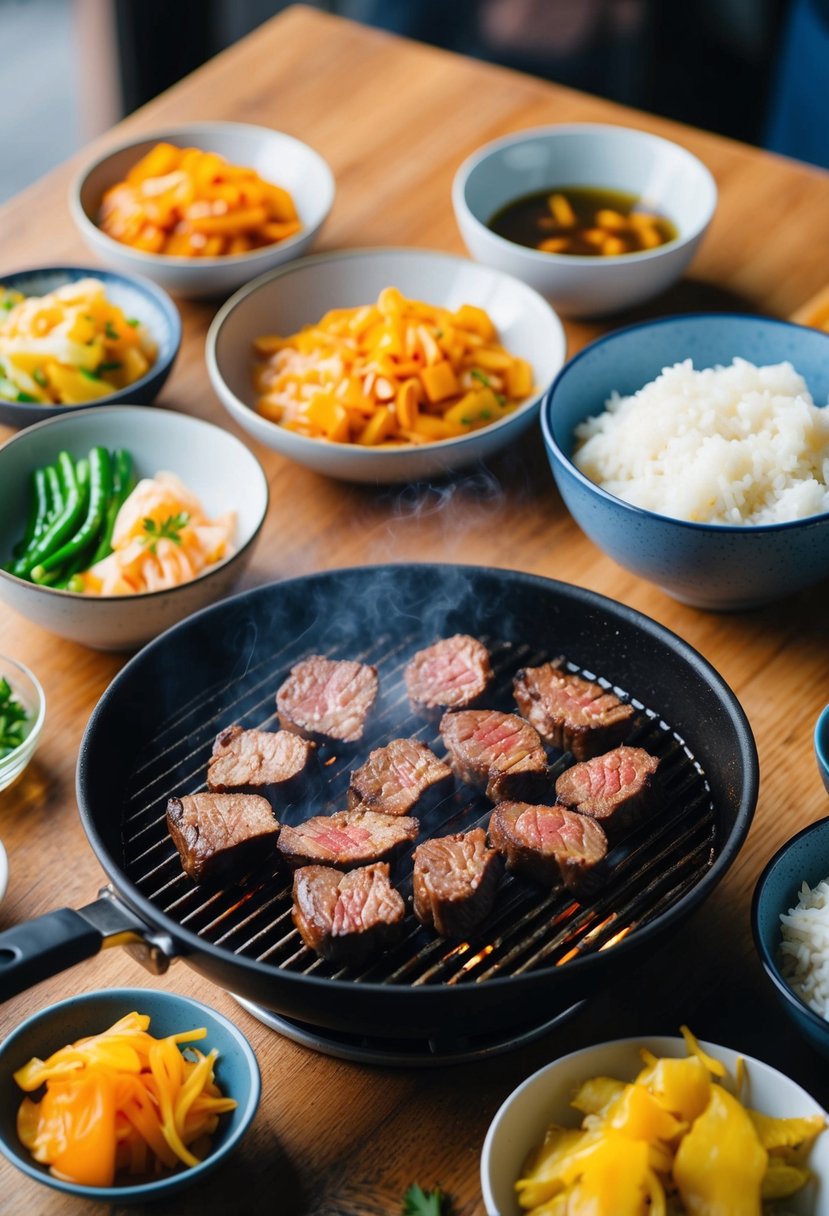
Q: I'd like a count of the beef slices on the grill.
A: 12